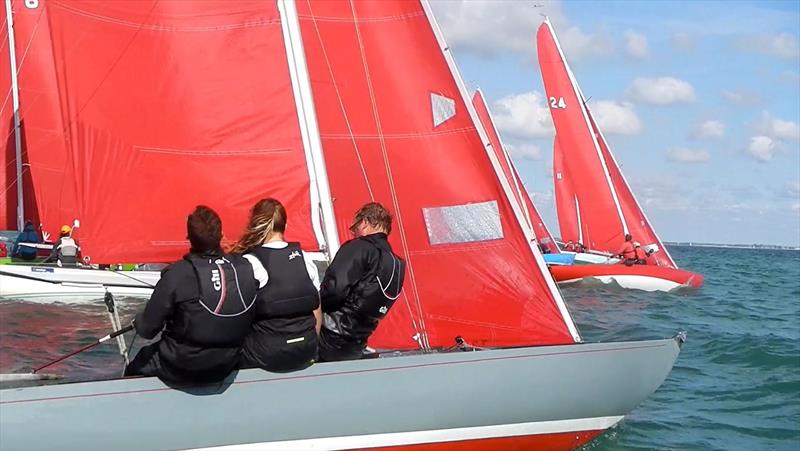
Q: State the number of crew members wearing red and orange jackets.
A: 2